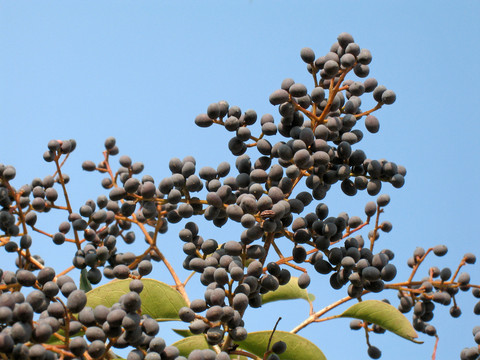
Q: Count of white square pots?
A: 0